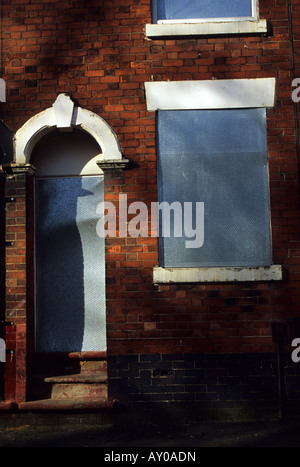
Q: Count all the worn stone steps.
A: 3